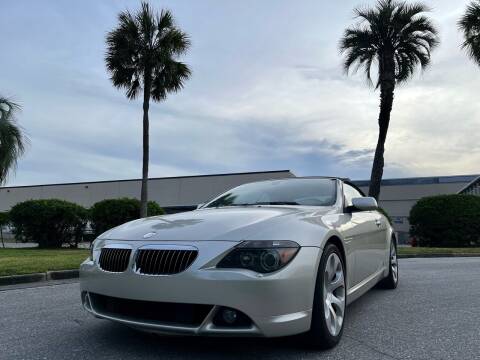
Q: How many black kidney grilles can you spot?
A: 2